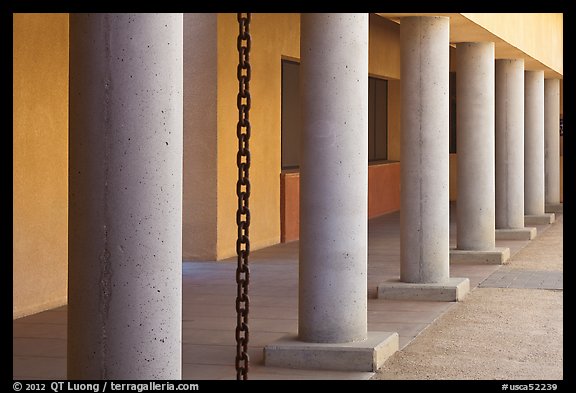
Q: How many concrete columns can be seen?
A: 7